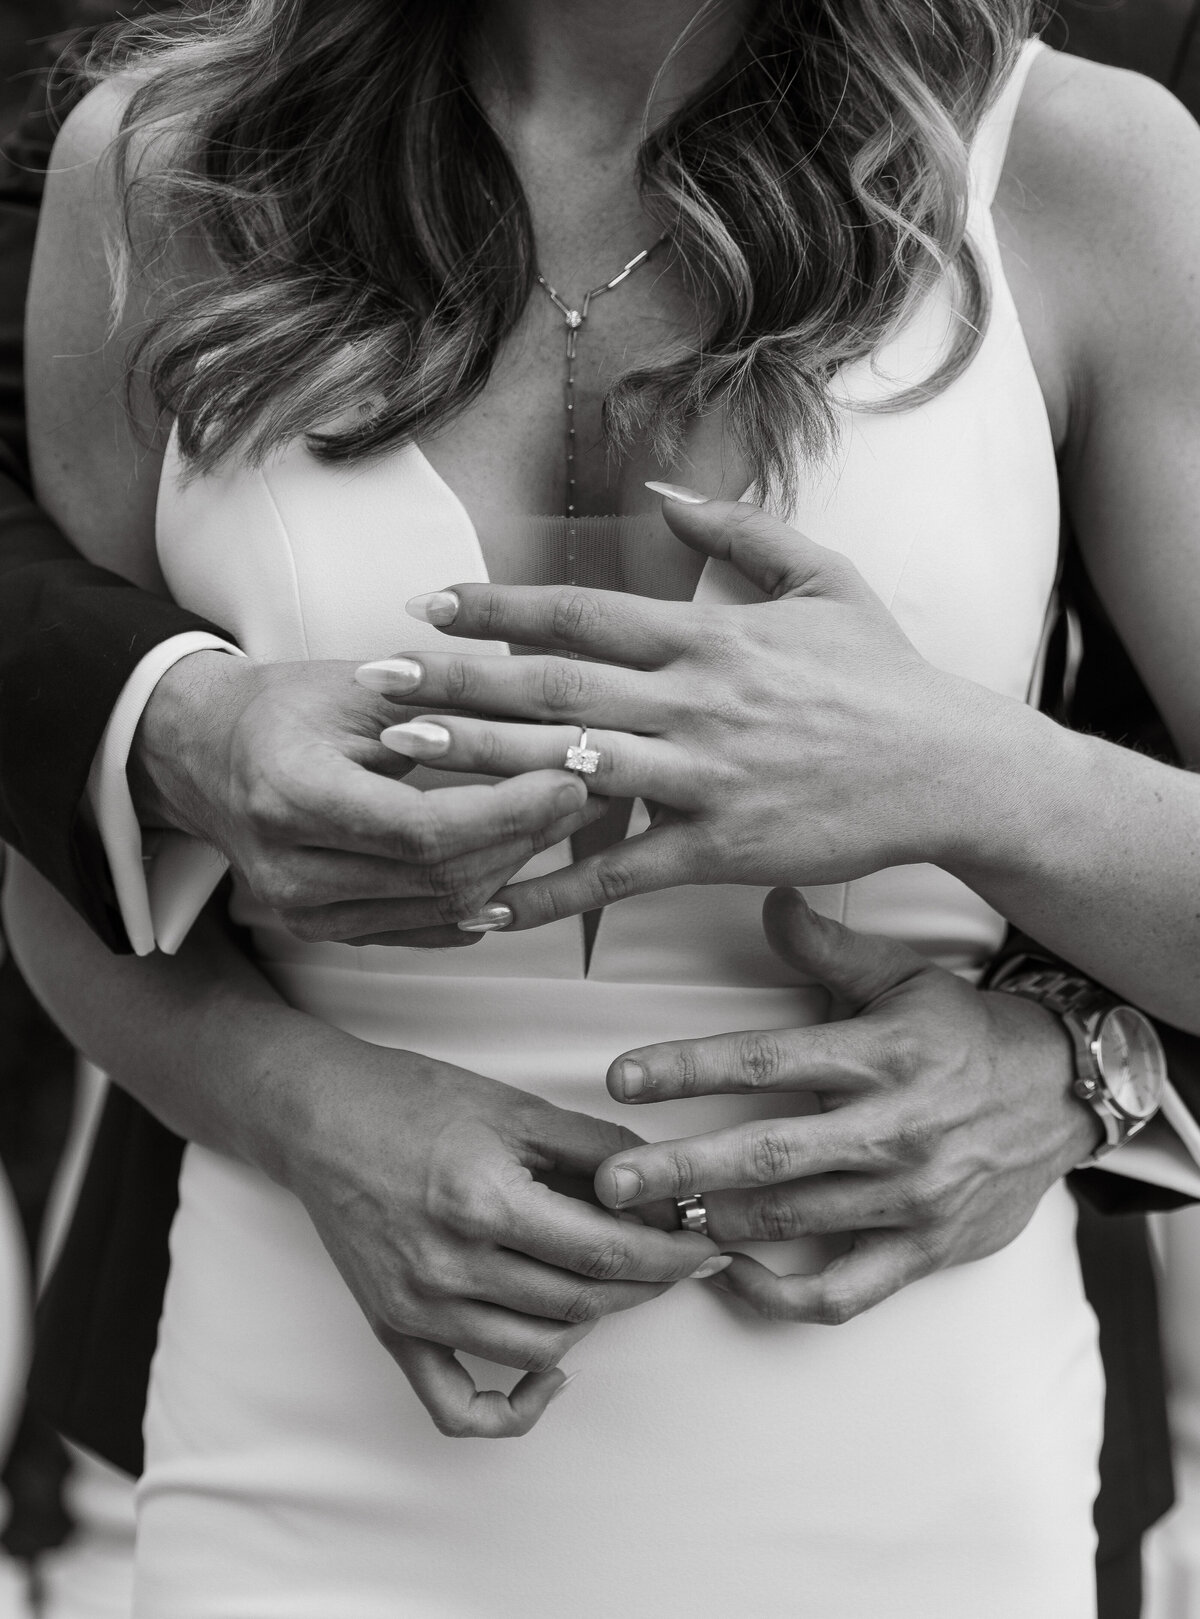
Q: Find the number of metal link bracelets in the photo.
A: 1